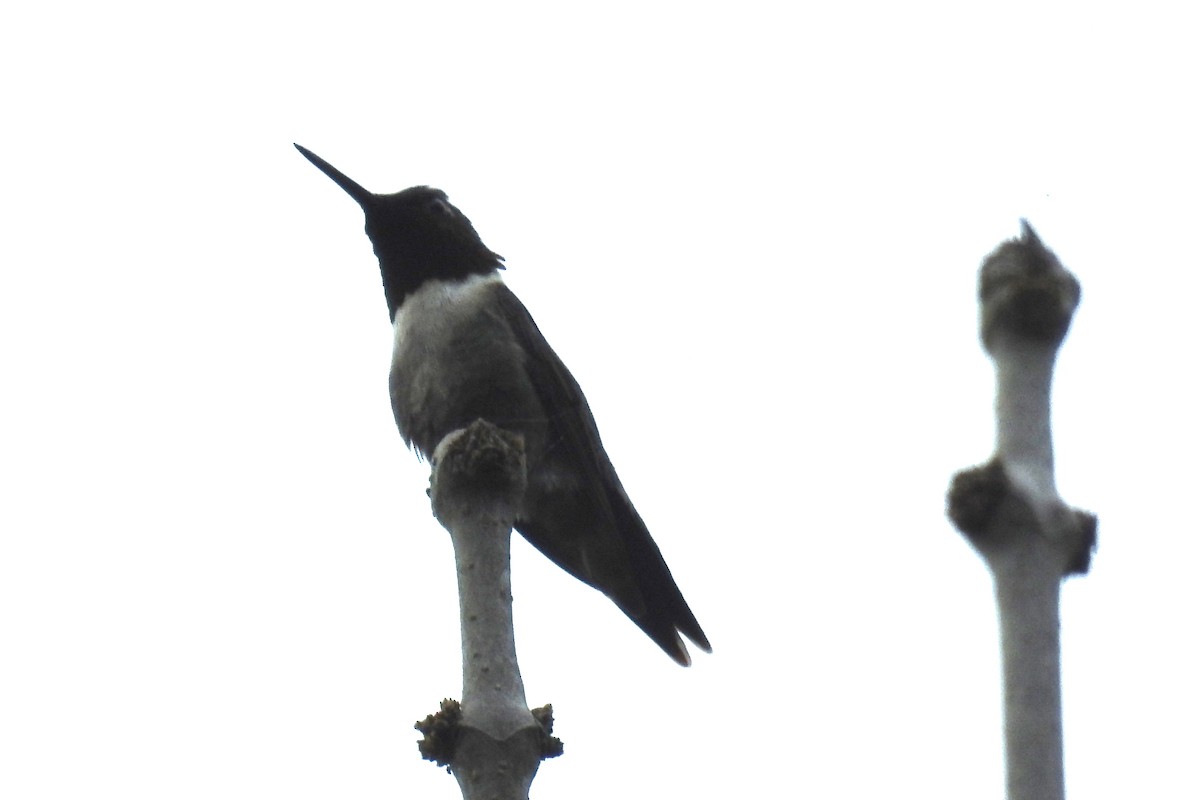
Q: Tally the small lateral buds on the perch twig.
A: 2